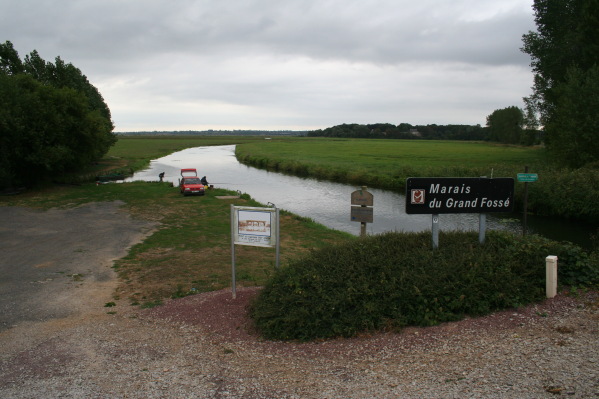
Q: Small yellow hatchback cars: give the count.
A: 0